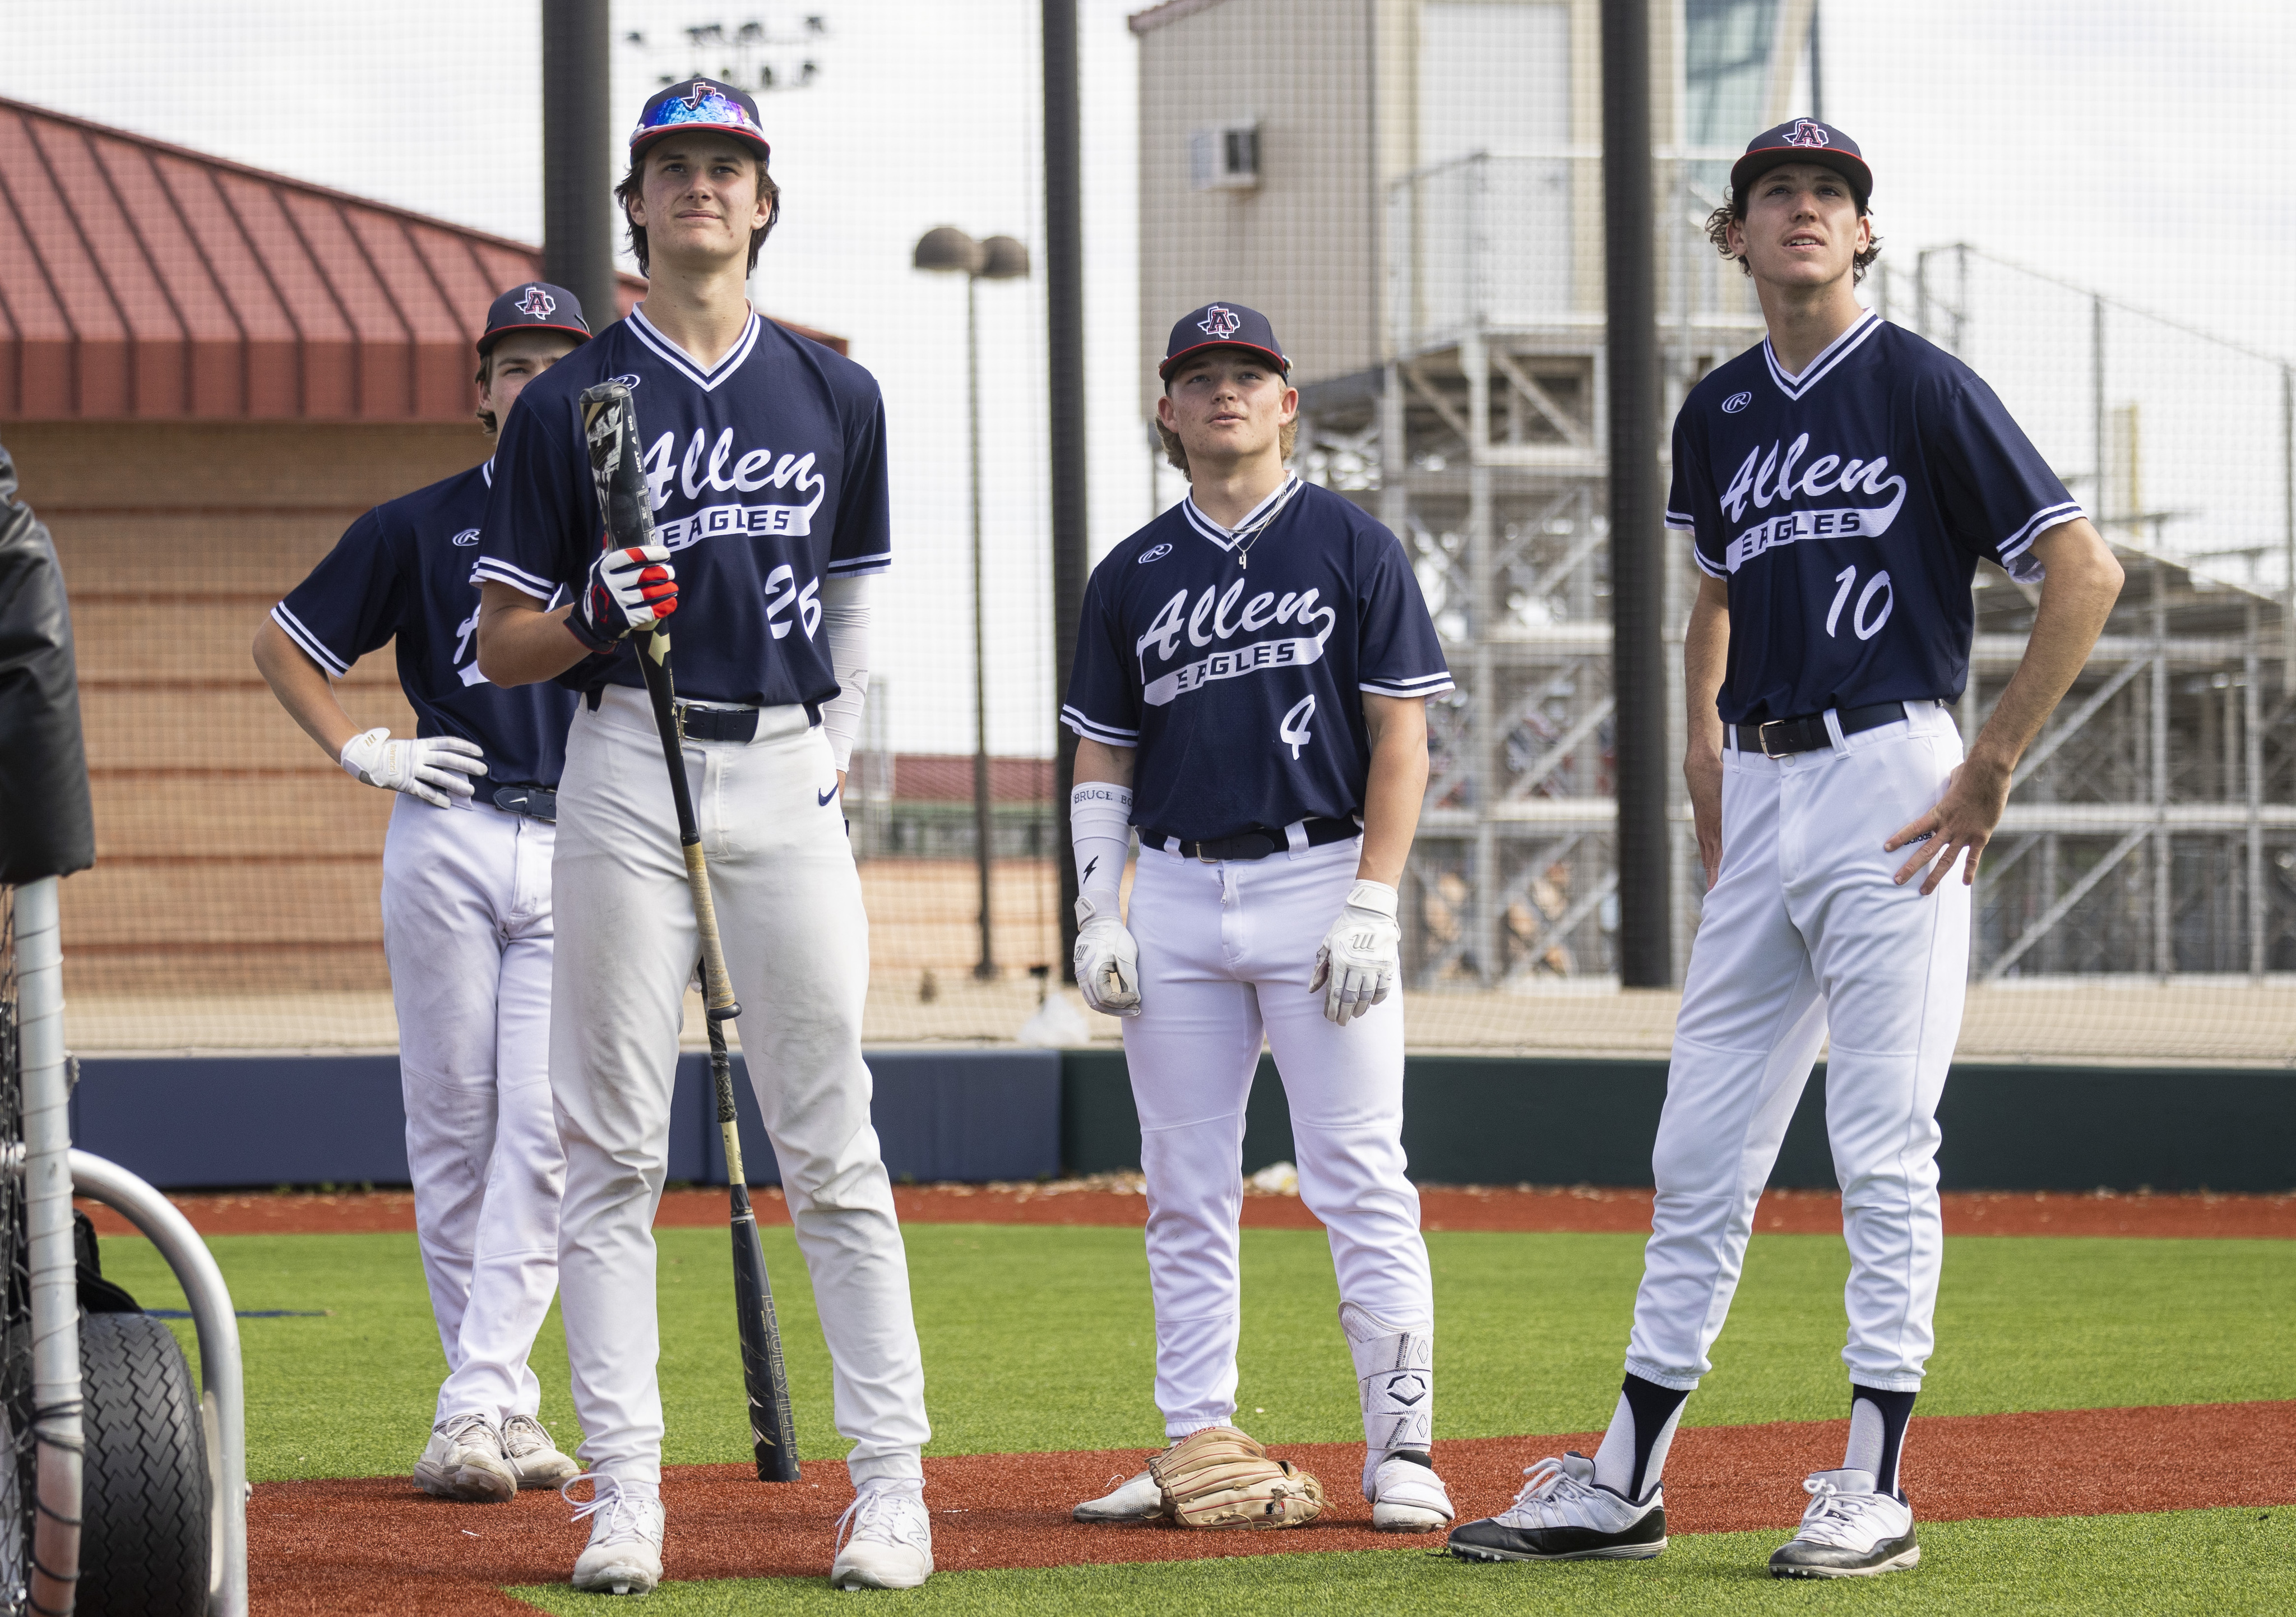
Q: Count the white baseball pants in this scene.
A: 4